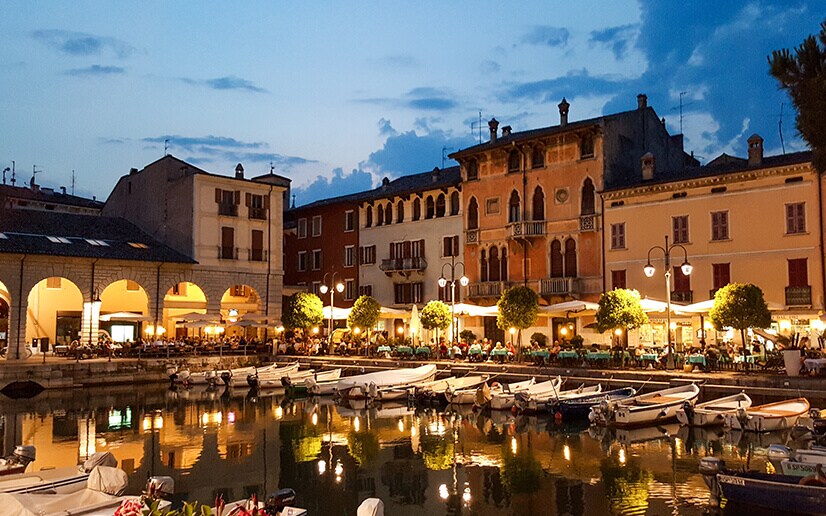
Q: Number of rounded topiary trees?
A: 6